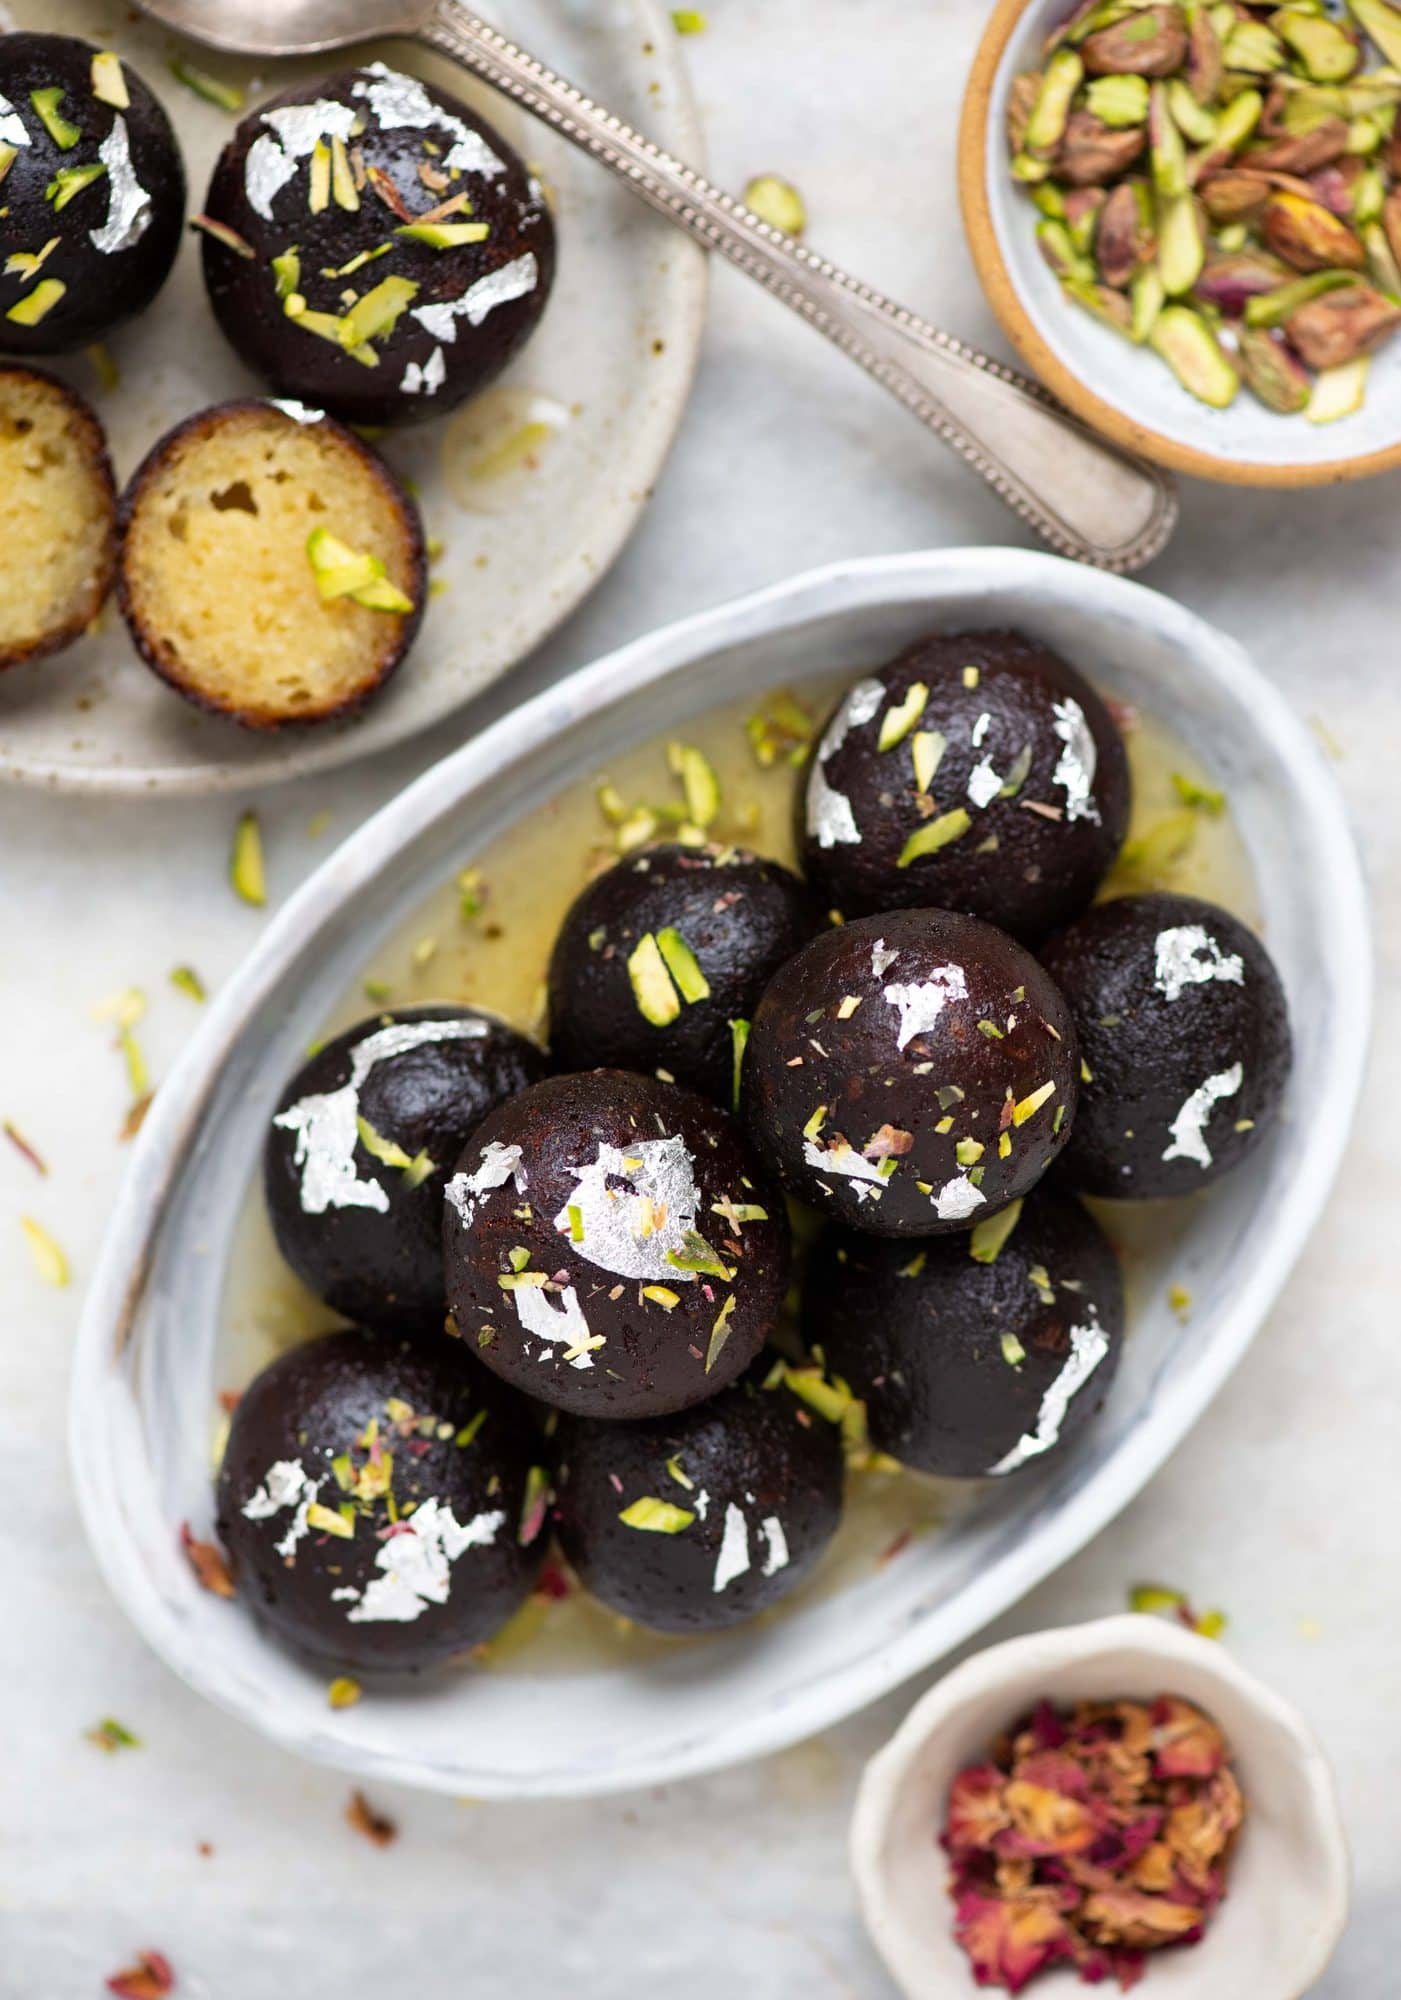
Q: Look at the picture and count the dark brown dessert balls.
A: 11